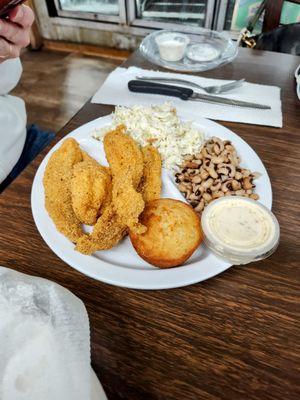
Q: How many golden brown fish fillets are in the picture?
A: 4